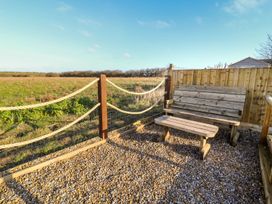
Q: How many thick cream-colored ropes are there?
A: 4